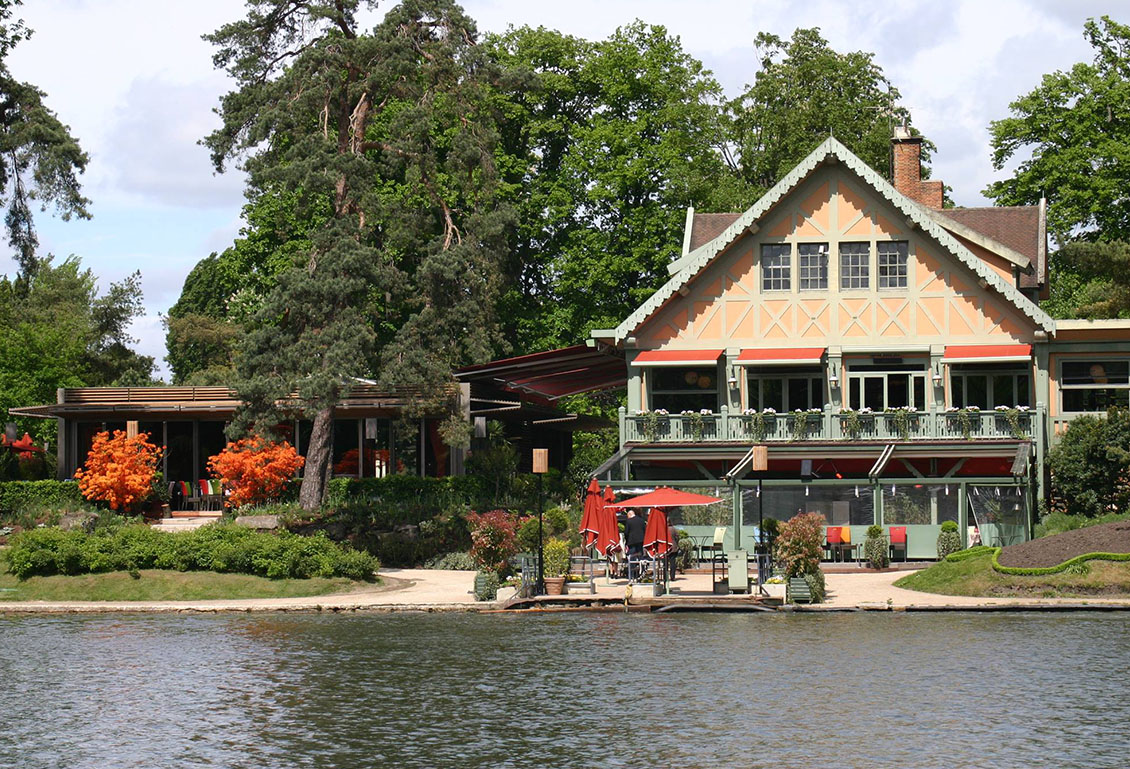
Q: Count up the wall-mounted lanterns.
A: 3